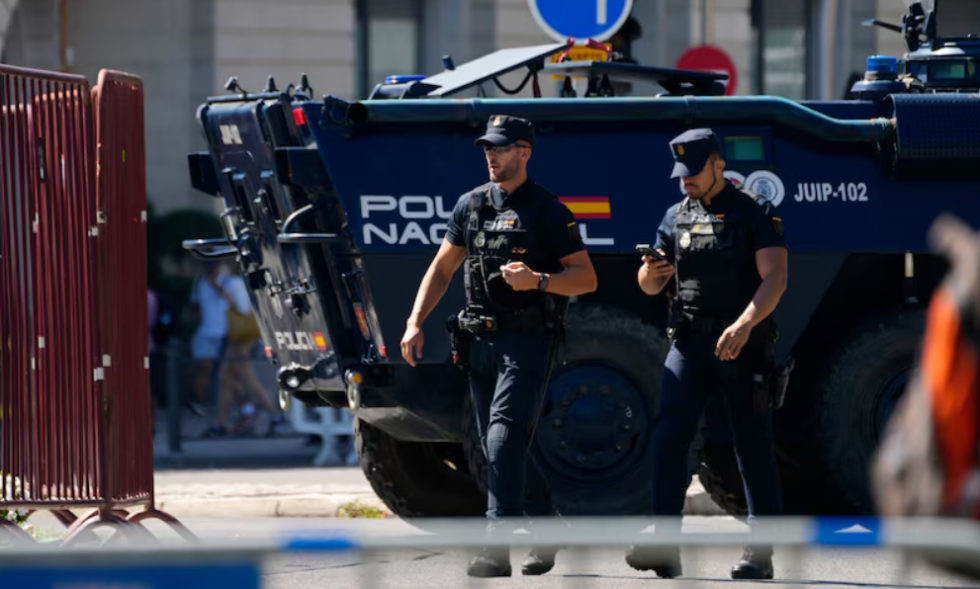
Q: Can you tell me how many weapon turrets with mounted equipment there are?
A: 1